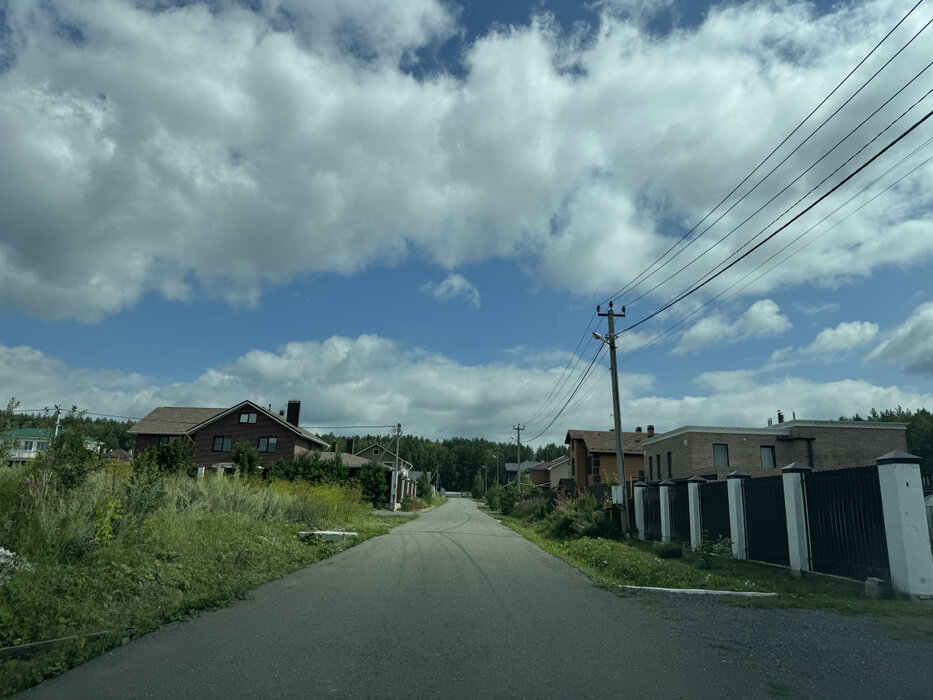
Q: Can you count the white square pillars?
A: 6